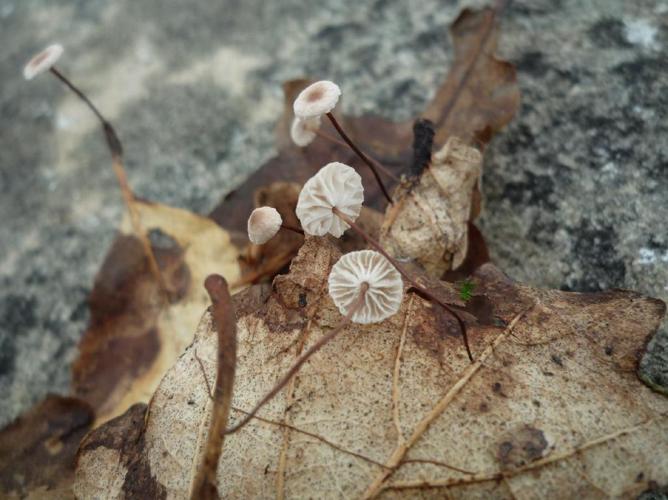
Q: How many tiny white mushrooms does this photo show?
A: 6